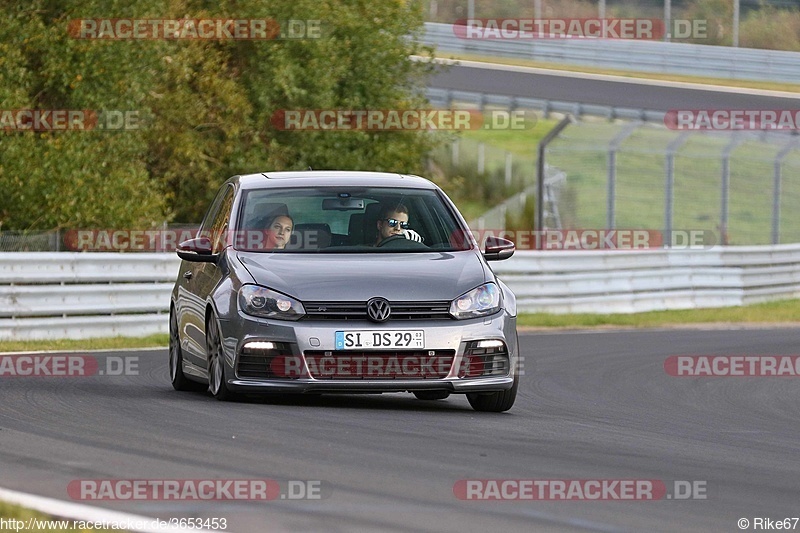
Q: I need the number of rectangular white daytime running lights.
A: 2